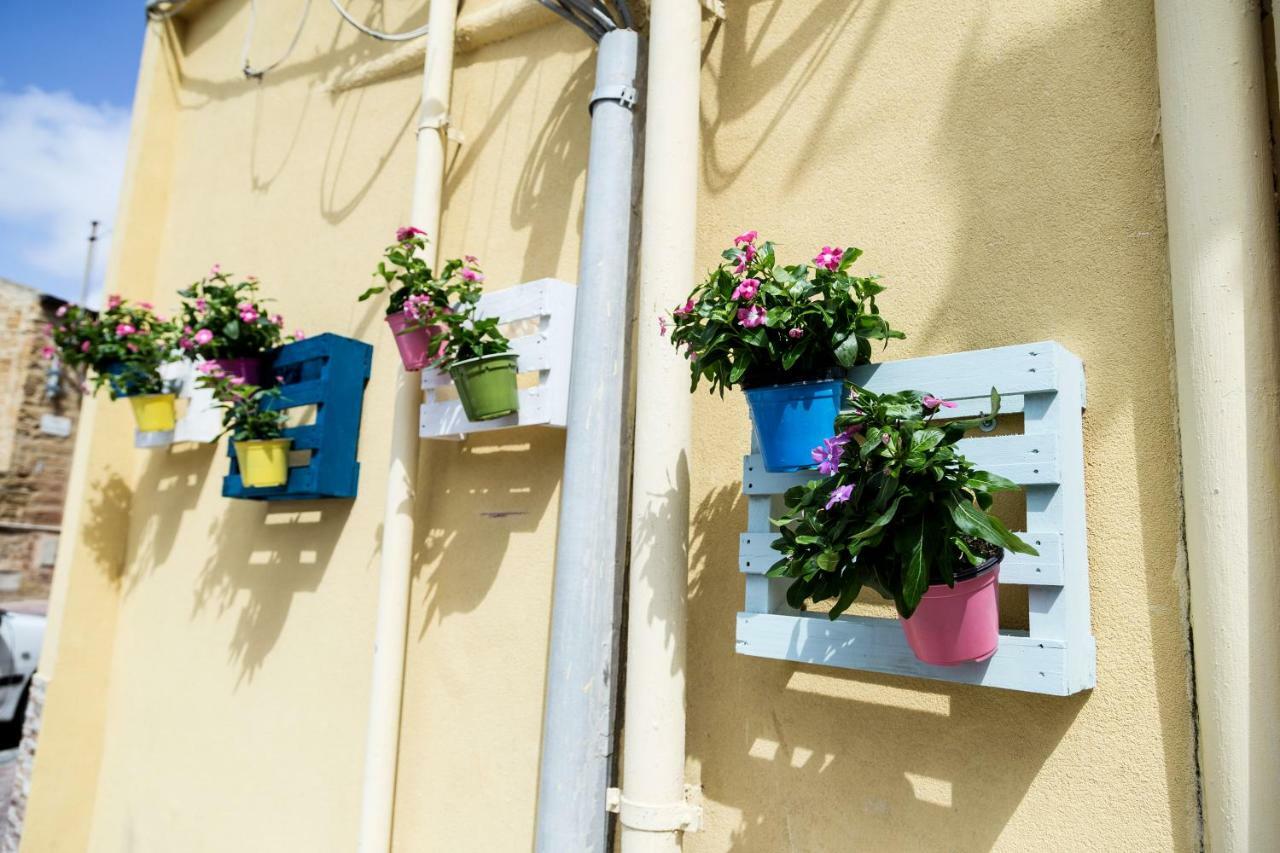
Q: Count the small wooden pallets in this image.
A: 4